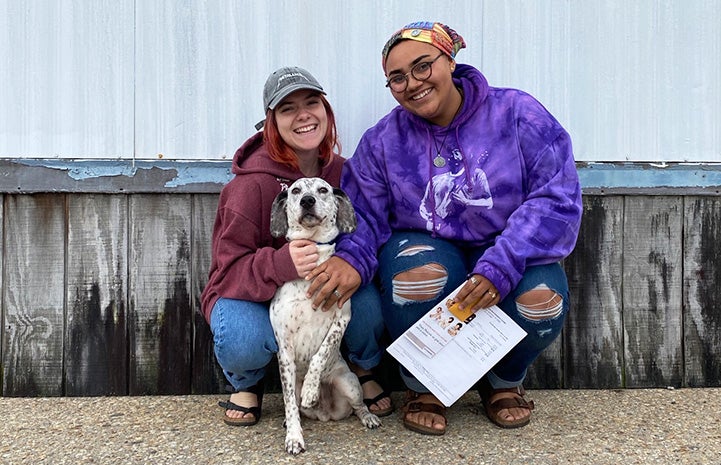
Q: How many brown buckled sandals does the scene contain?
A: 2